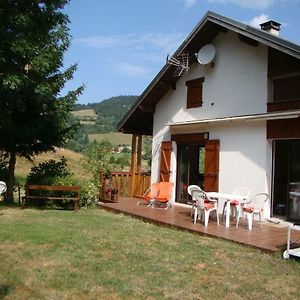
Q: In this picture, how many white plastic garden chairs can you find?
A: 4